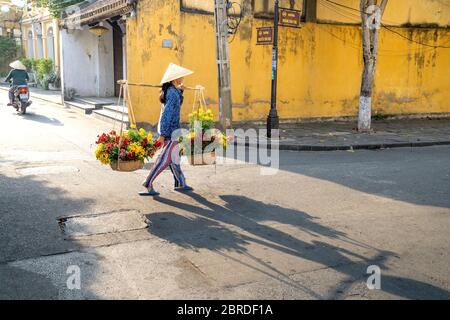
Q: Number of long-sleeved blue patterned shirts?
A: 1